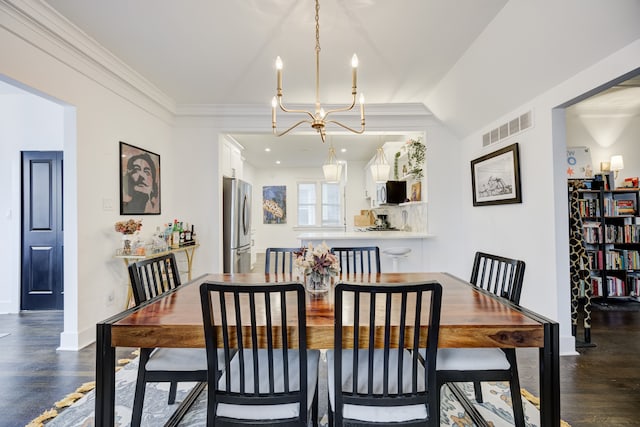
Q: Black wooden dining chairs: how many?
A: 6